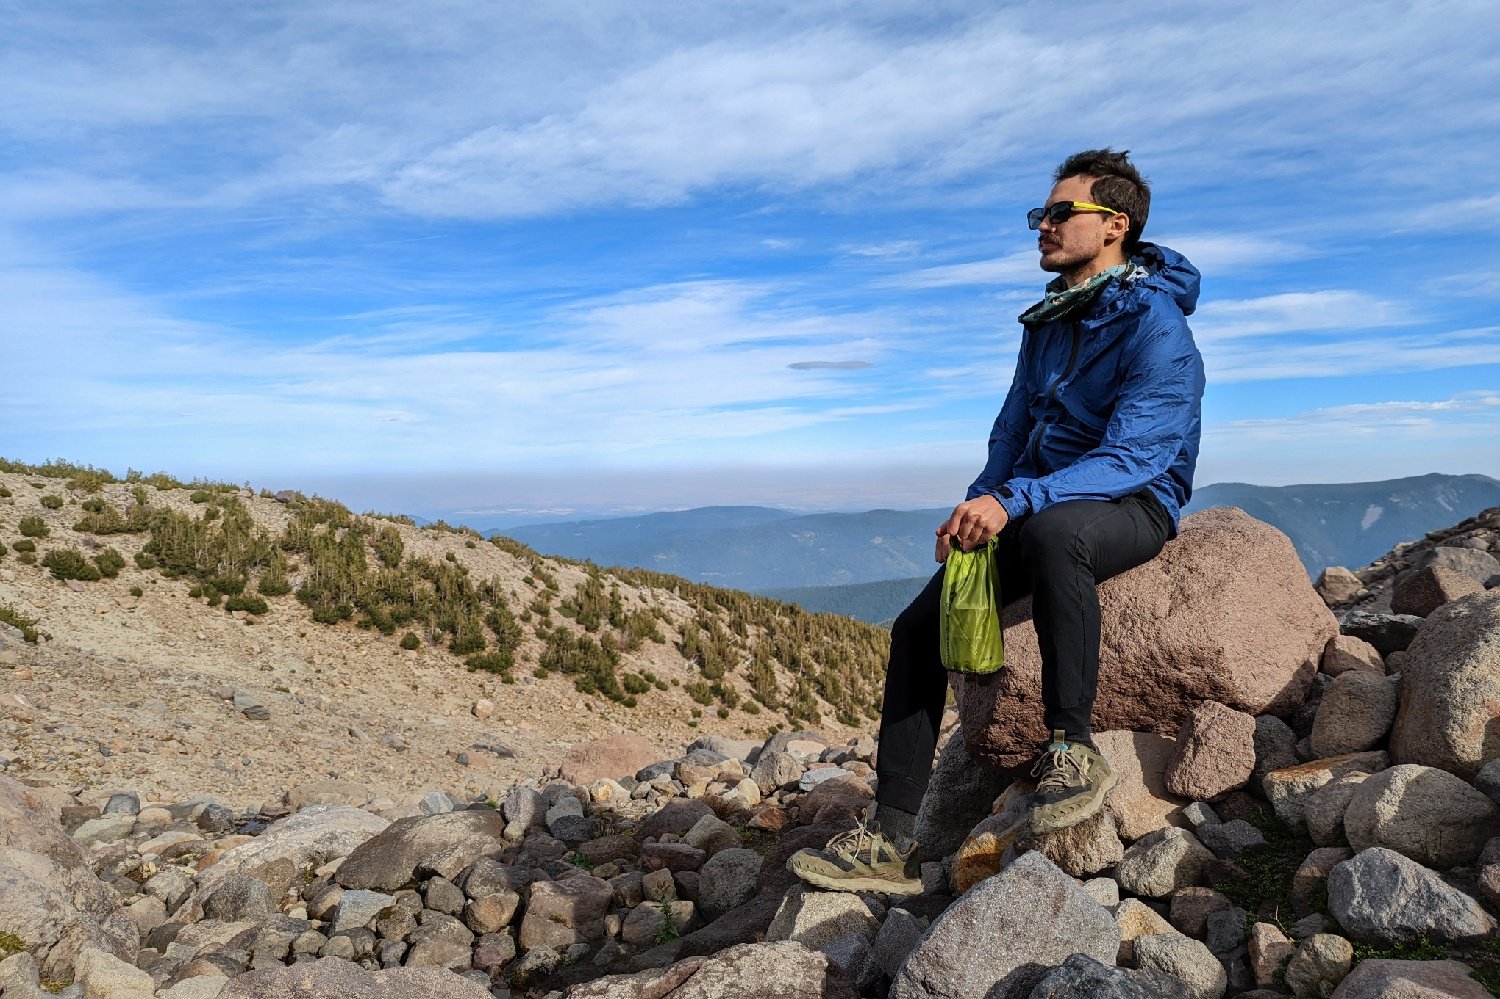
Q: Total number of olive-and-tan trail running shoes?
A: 2